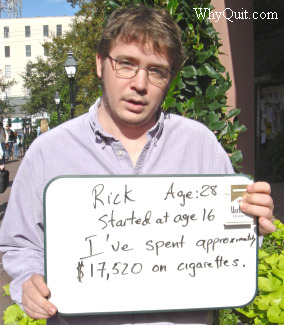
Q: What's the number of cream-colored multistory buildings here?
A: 1